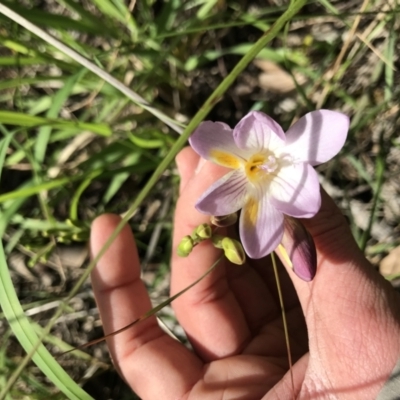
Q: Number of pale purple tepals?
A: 6